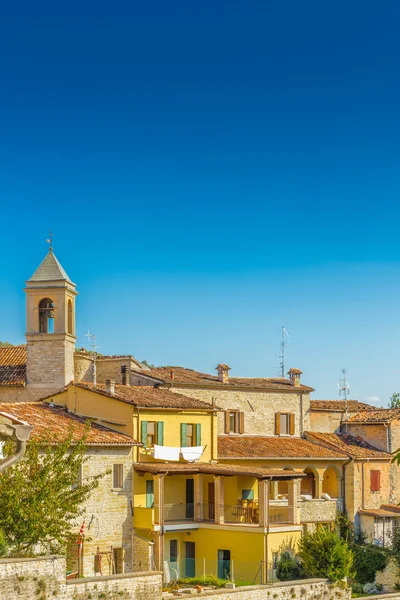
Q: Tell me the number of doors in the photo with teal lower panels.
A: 2